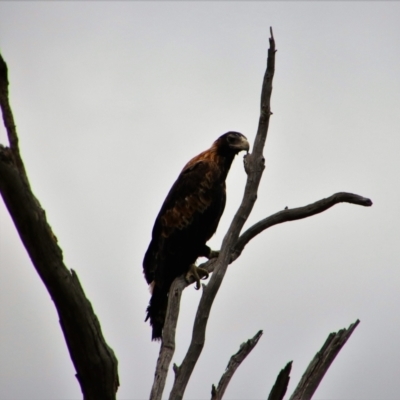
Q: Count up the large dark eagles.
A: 1